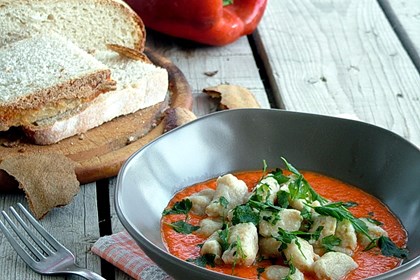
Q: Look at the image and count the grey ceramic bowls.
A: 1